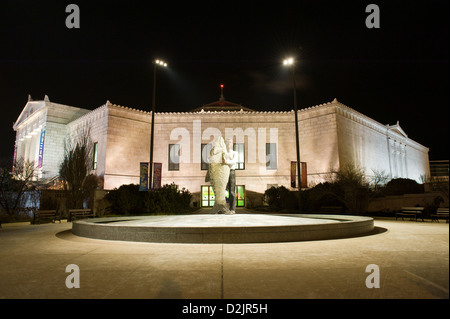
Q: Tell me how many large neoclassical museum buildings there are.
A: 1